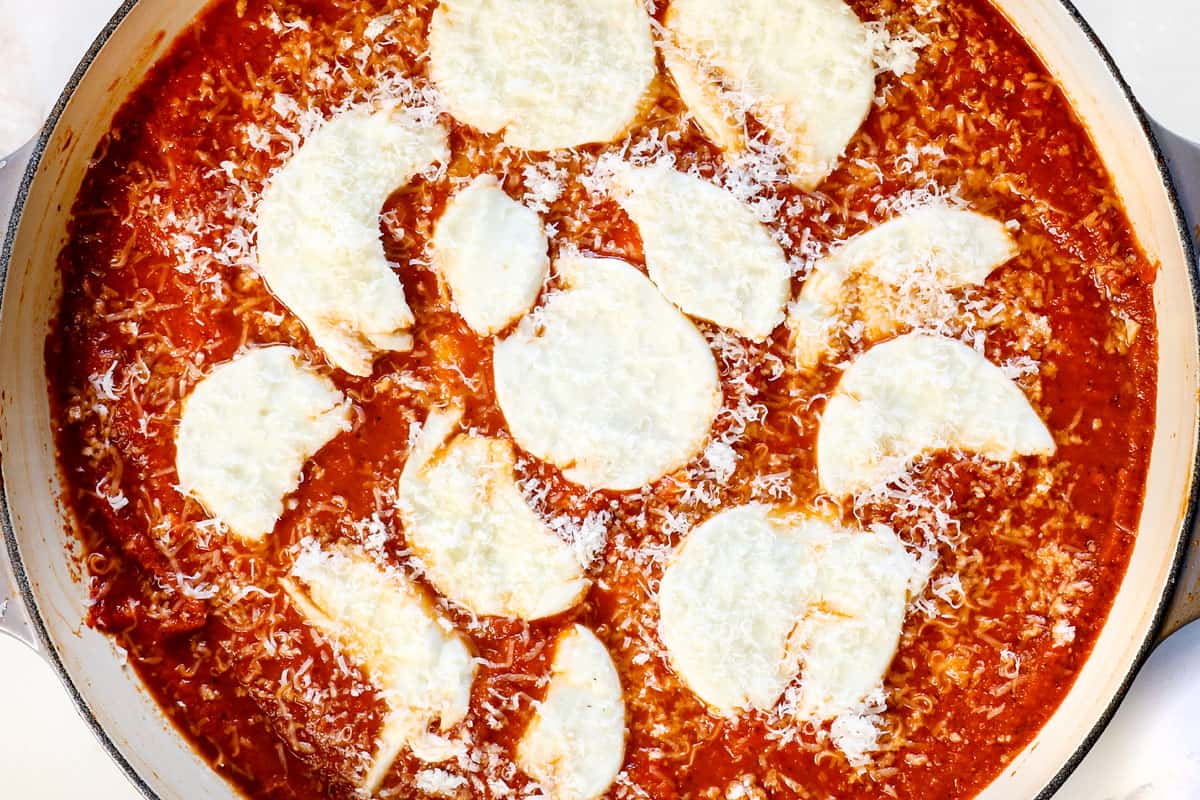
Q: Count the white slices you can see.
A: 13